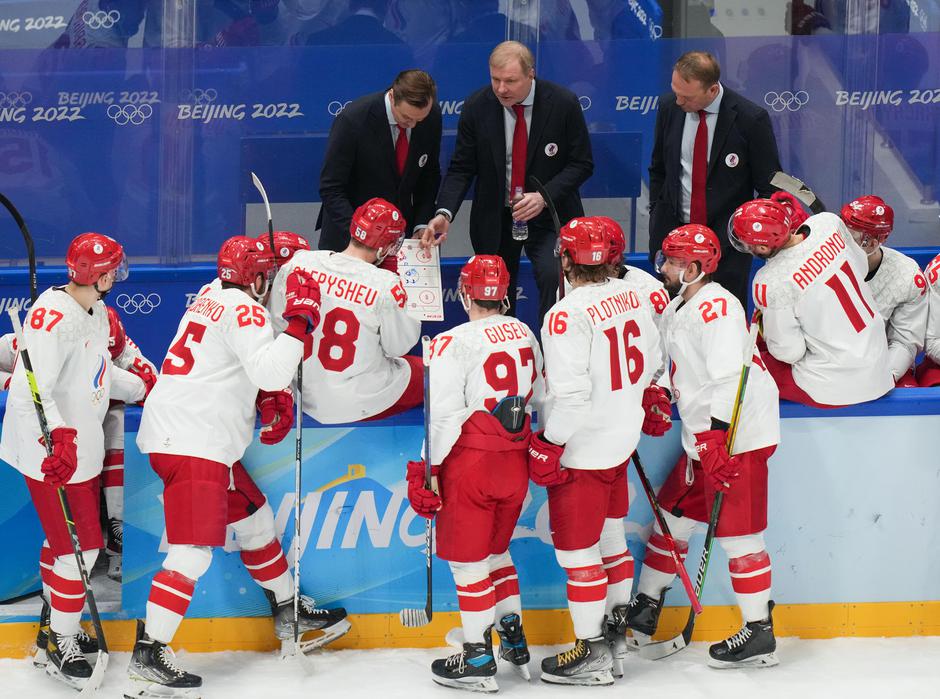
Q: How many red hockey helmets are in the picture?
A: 11